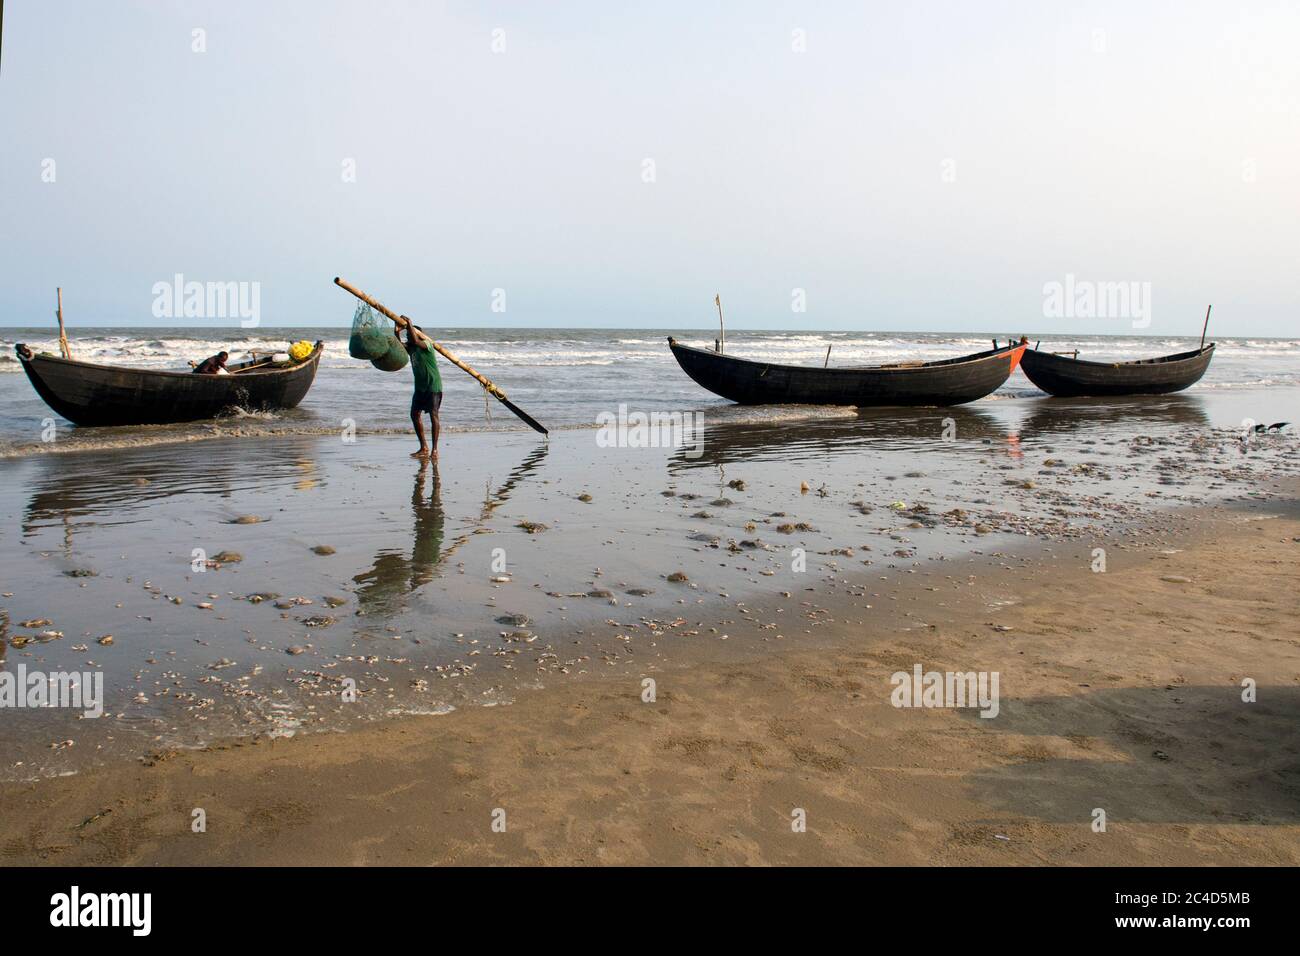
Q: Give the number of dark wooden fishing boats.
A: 3